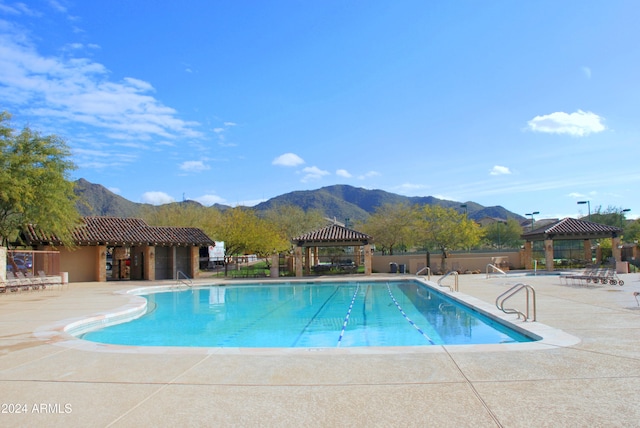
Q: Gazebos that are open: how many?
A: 2